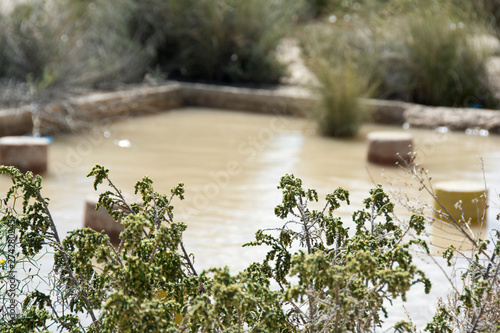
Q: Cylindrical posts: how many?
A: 4